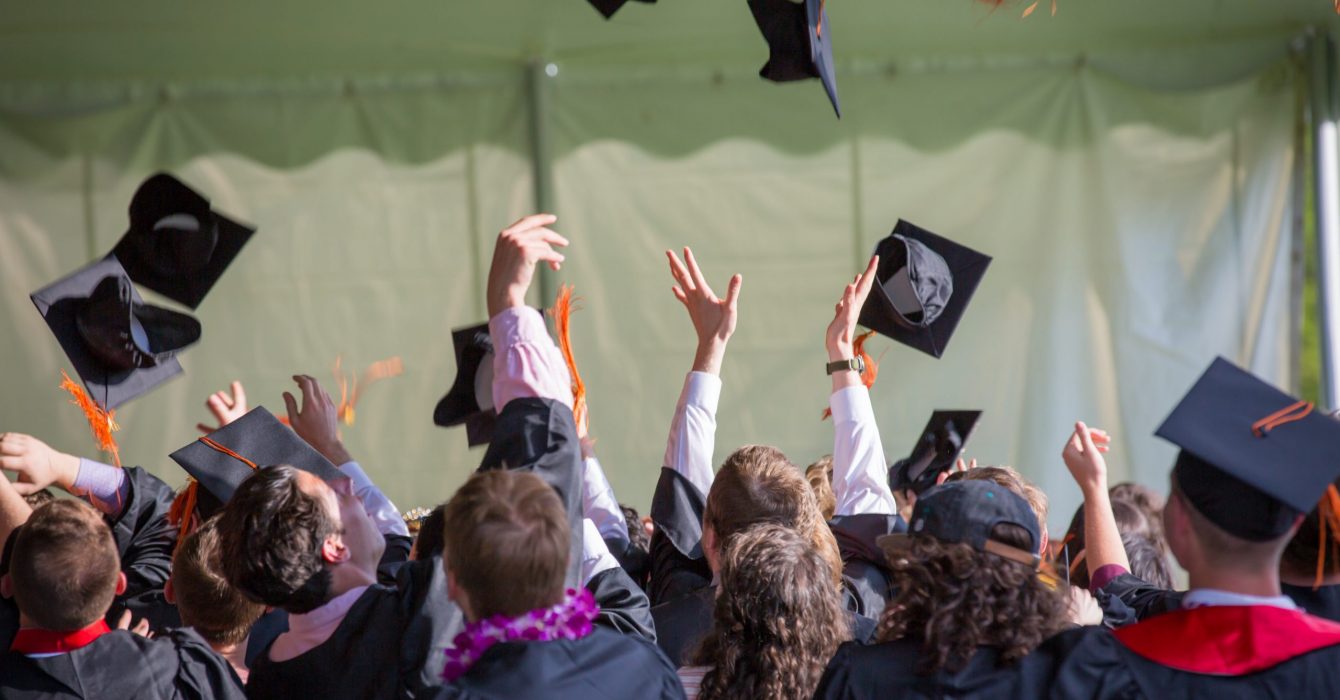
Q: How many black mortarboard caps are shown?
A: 9